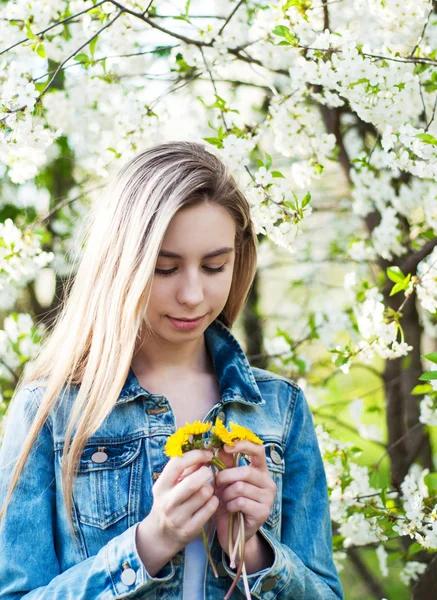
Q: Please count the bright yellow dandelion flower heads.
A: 4